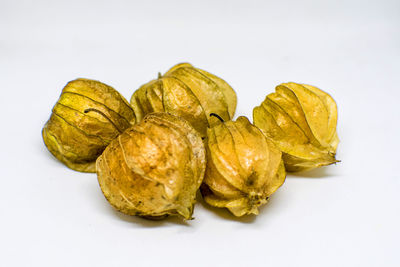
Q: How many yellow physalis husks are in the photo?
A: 5